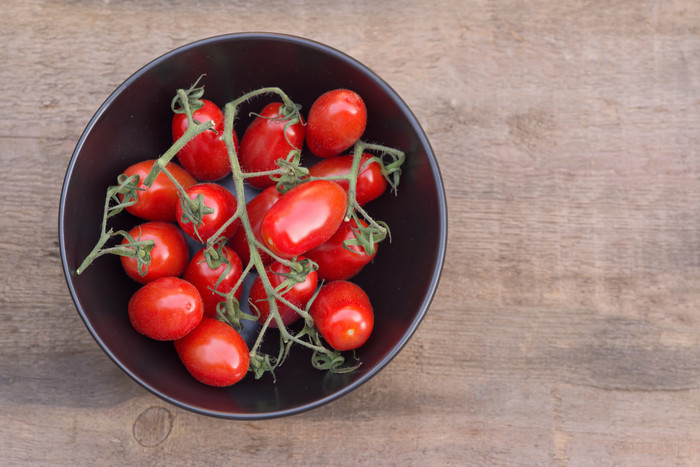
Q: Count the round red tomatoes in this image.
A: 15